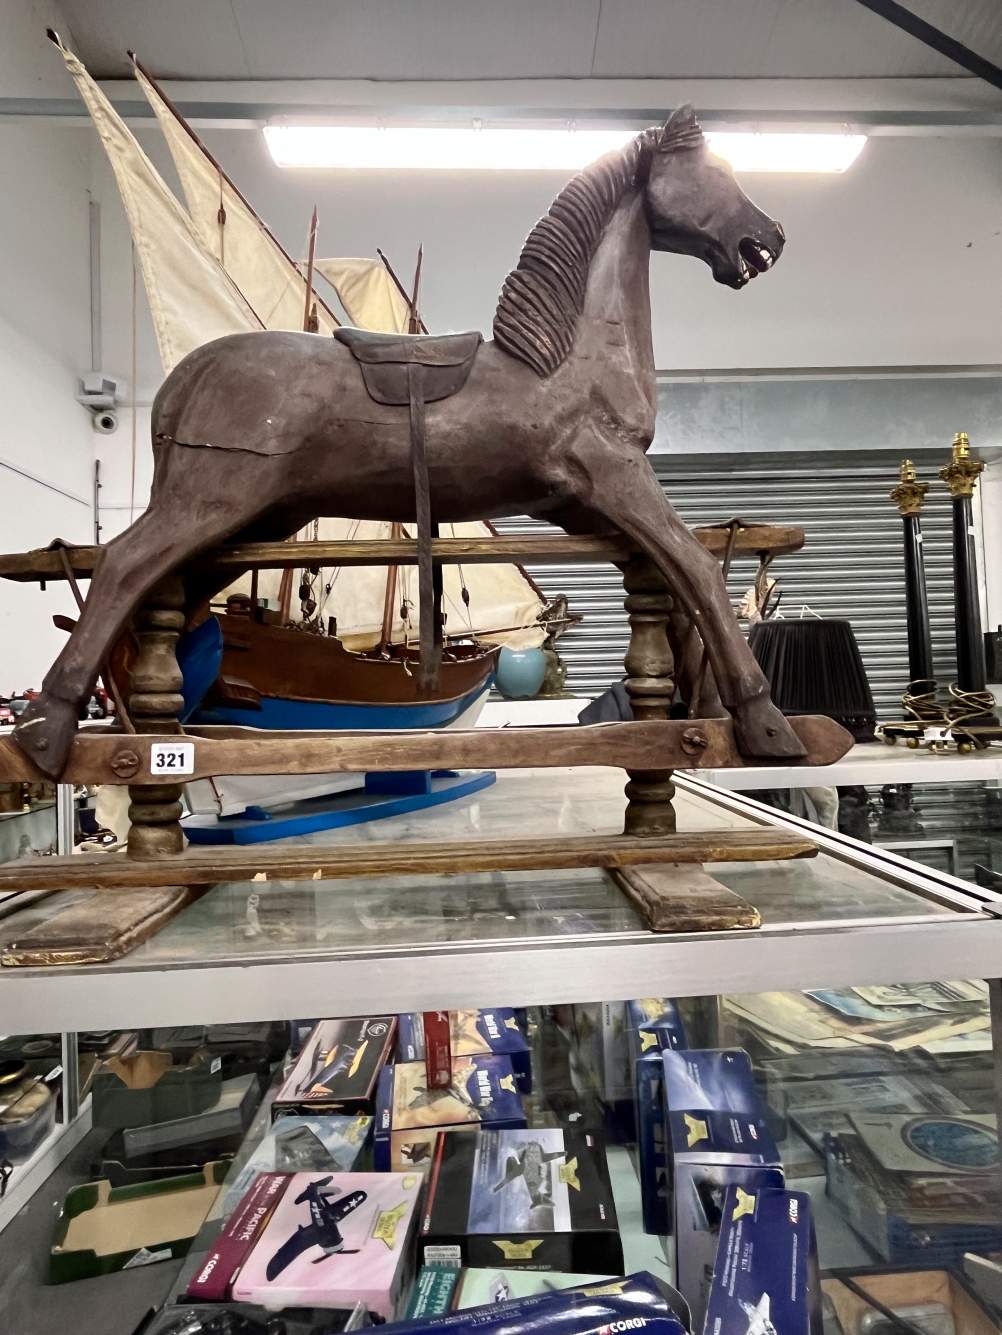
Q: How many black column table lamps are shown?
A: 2